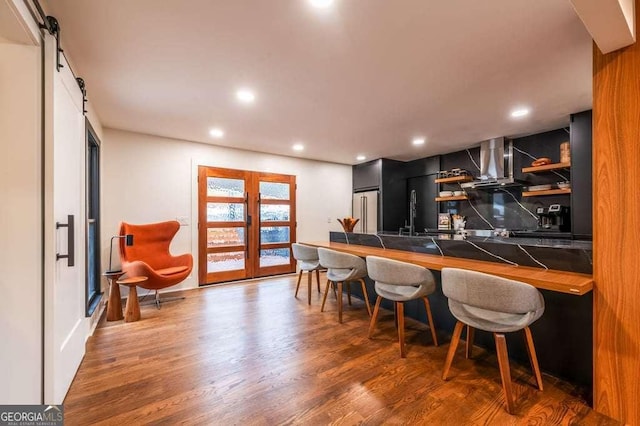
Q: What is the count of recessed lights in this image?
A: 7